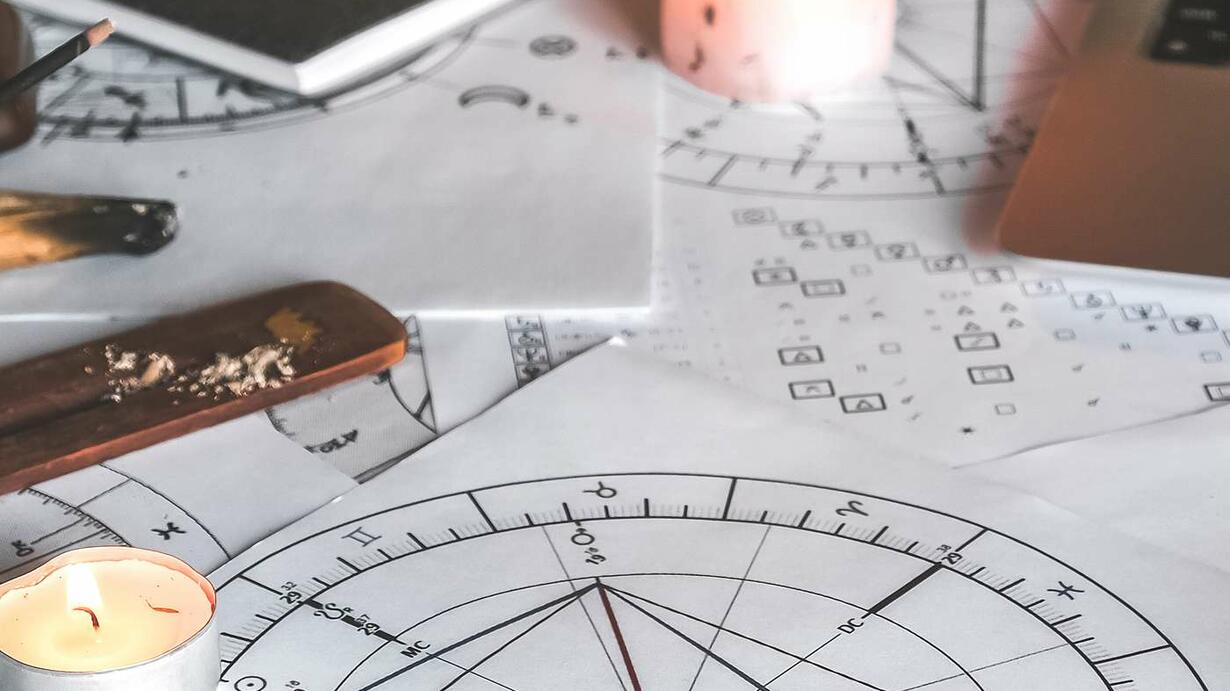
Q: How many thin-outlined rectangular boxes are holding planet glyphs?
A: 10